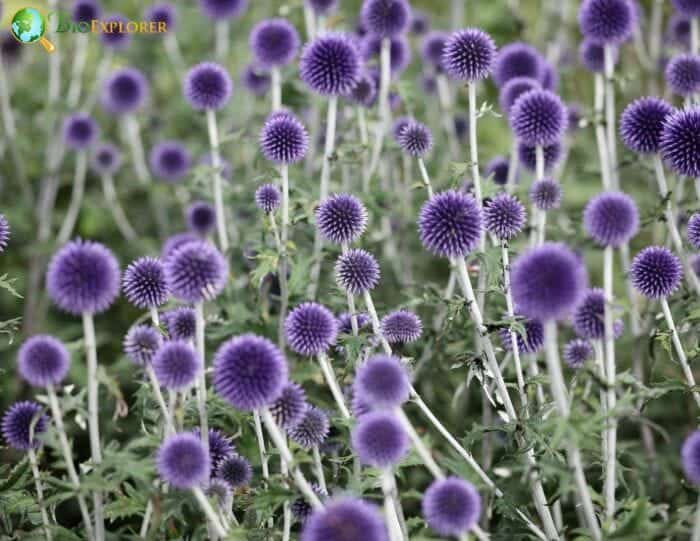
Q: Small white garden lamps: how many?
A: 0